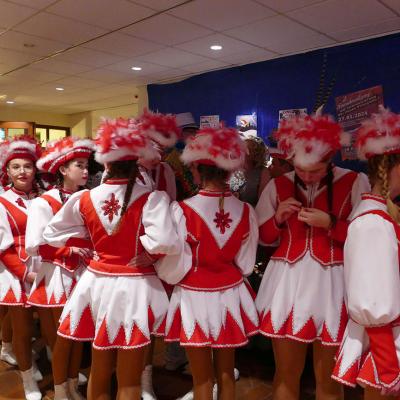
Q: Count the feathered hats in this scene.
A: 7